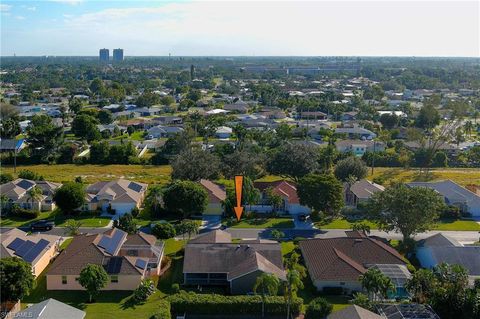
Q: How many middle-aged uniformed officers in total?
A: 0